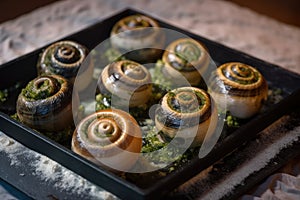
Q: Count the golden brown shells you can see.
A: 8